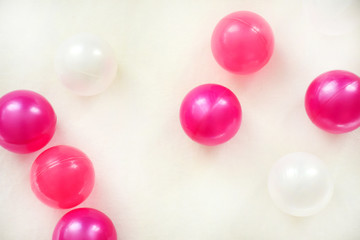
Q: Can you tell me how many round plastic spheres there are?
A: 8